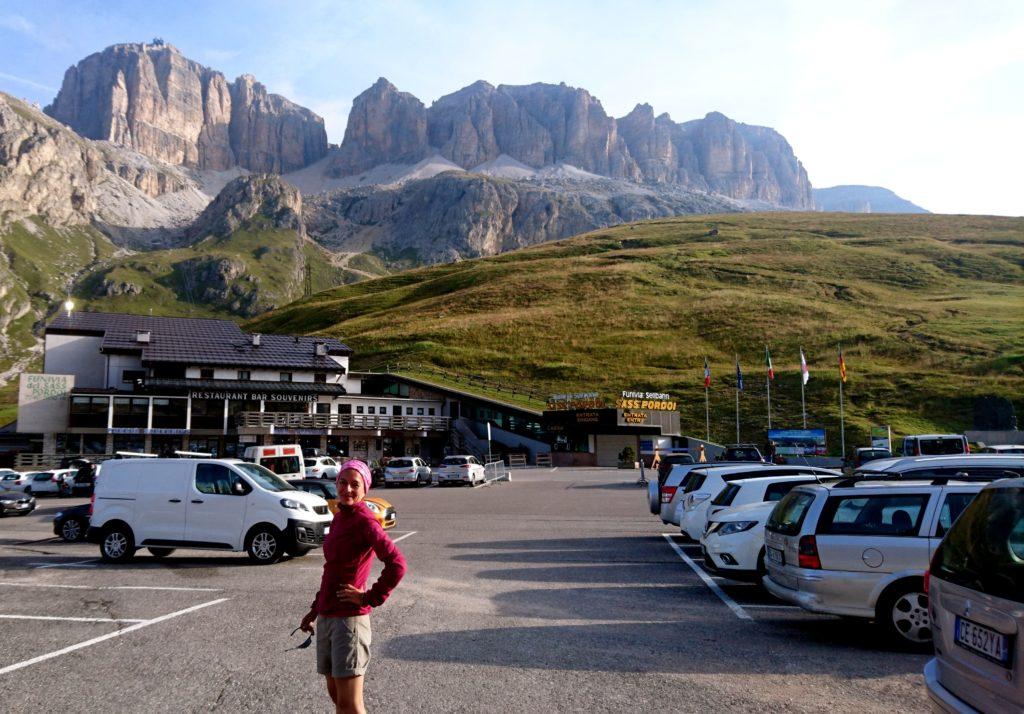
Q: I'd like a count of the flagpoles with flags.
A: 5